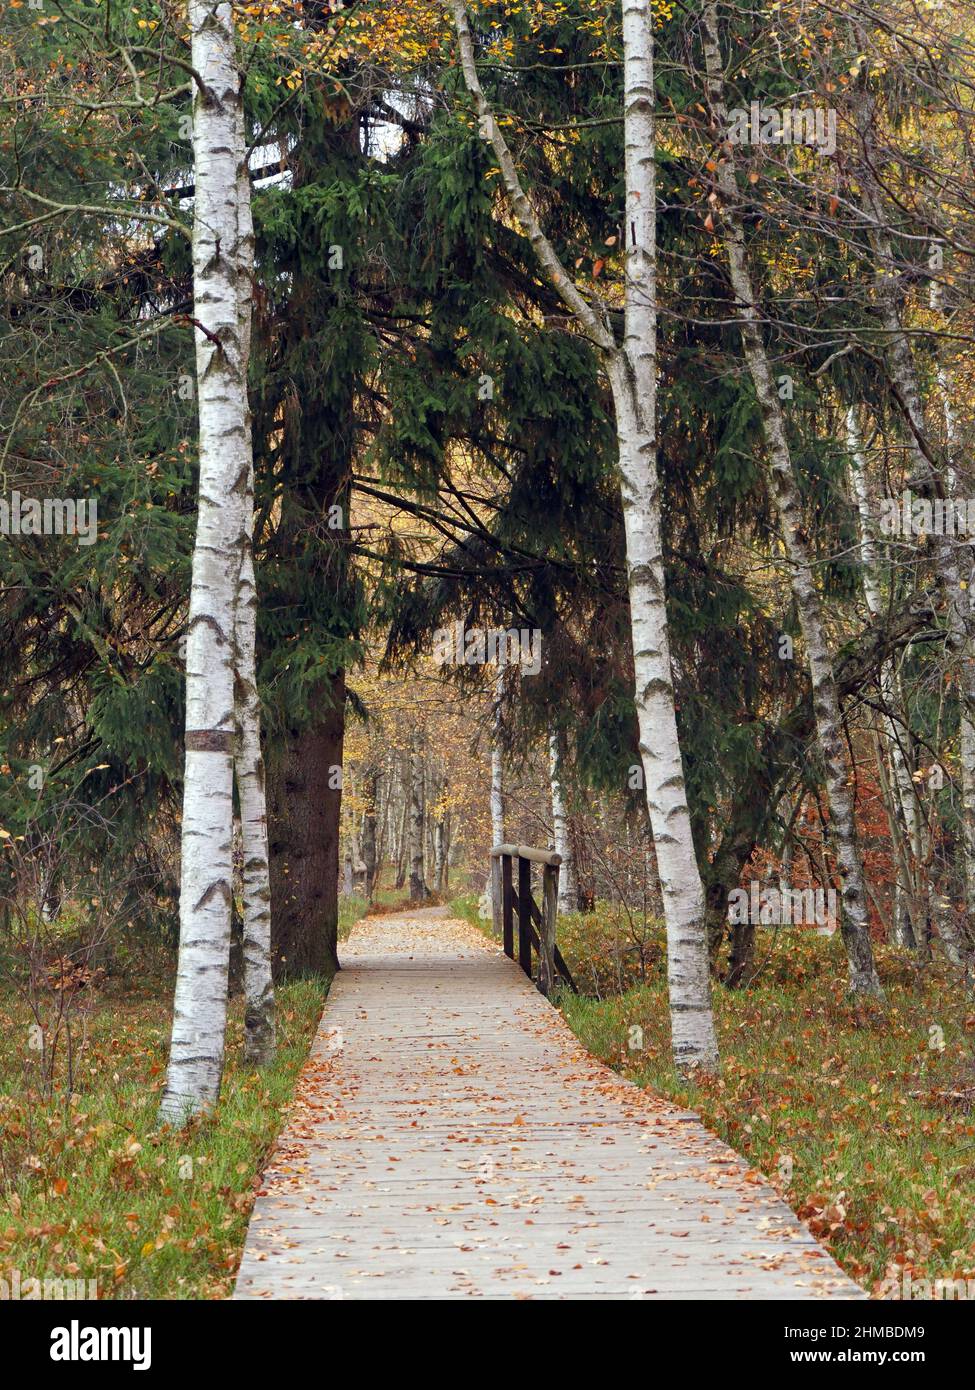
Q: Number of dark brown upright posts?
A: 2